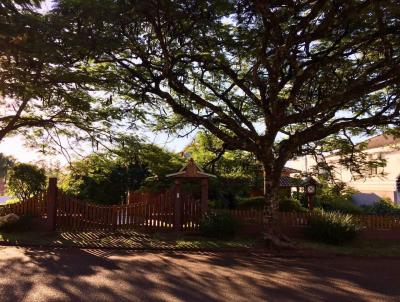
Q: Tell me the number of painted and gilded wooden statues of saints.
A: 0